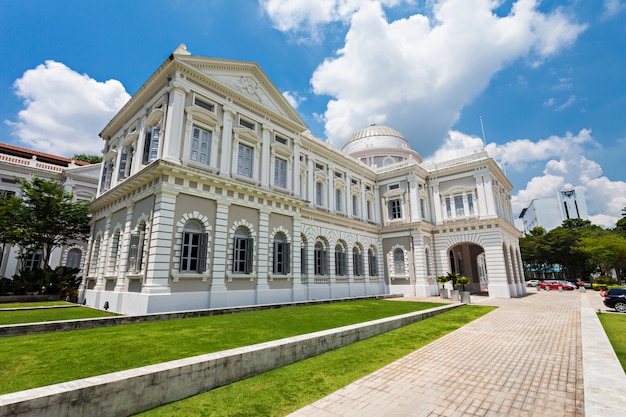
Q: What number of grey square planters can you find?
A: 3